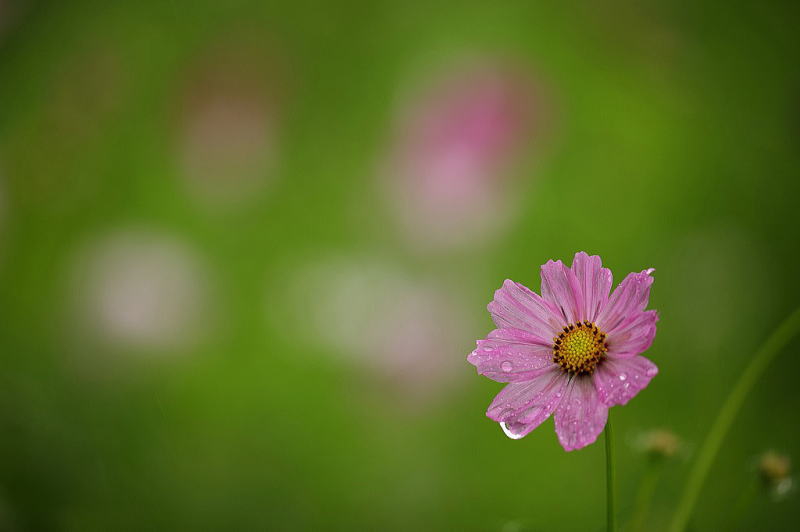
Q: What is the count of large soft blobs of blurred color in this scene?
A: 4